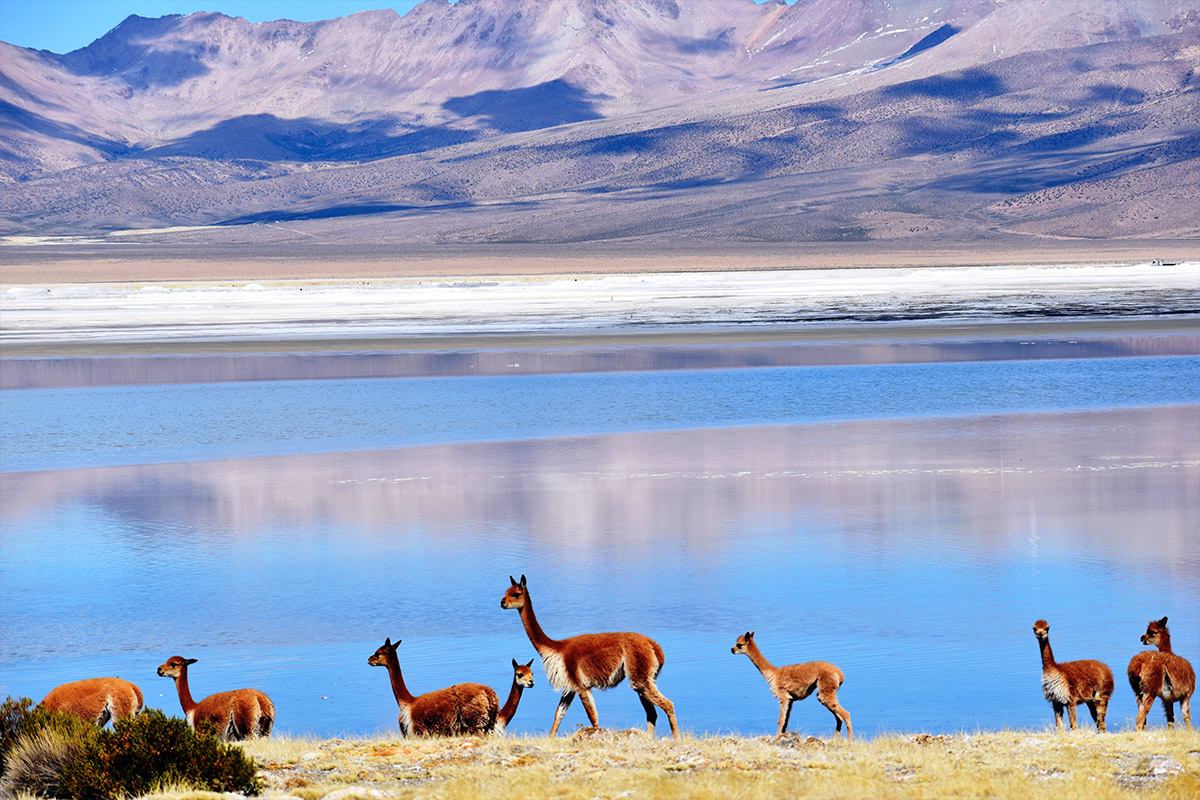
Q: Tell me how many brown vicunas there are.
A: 8